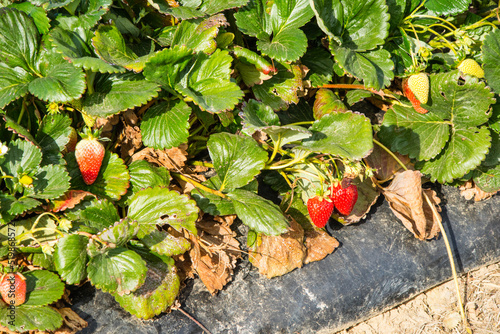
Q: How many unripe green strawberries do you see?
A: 2